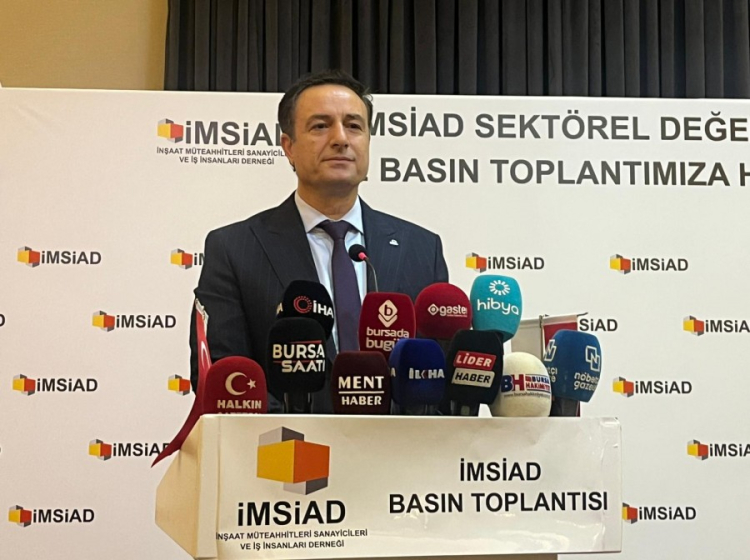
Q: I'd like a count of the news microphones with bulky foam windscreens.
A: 11